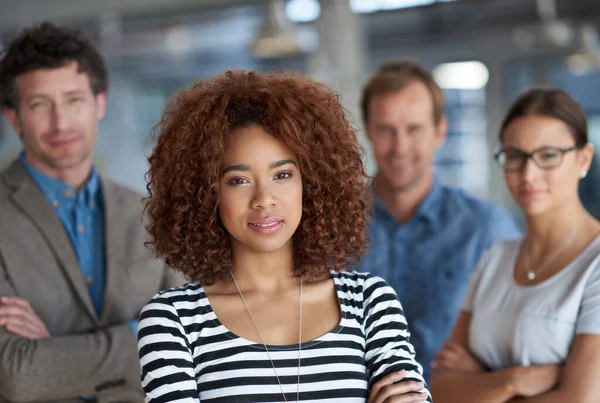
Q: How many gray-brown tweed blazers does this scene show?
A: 1